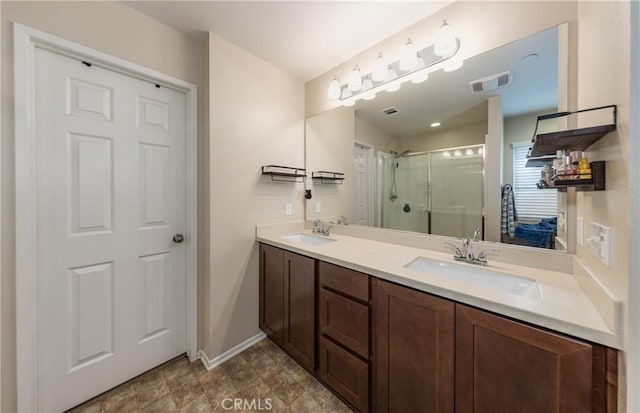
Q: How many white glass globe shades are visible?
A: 5